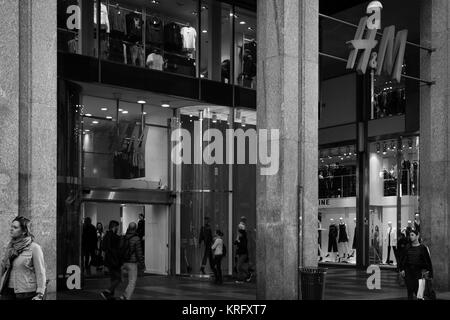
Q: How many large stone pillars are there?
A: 3